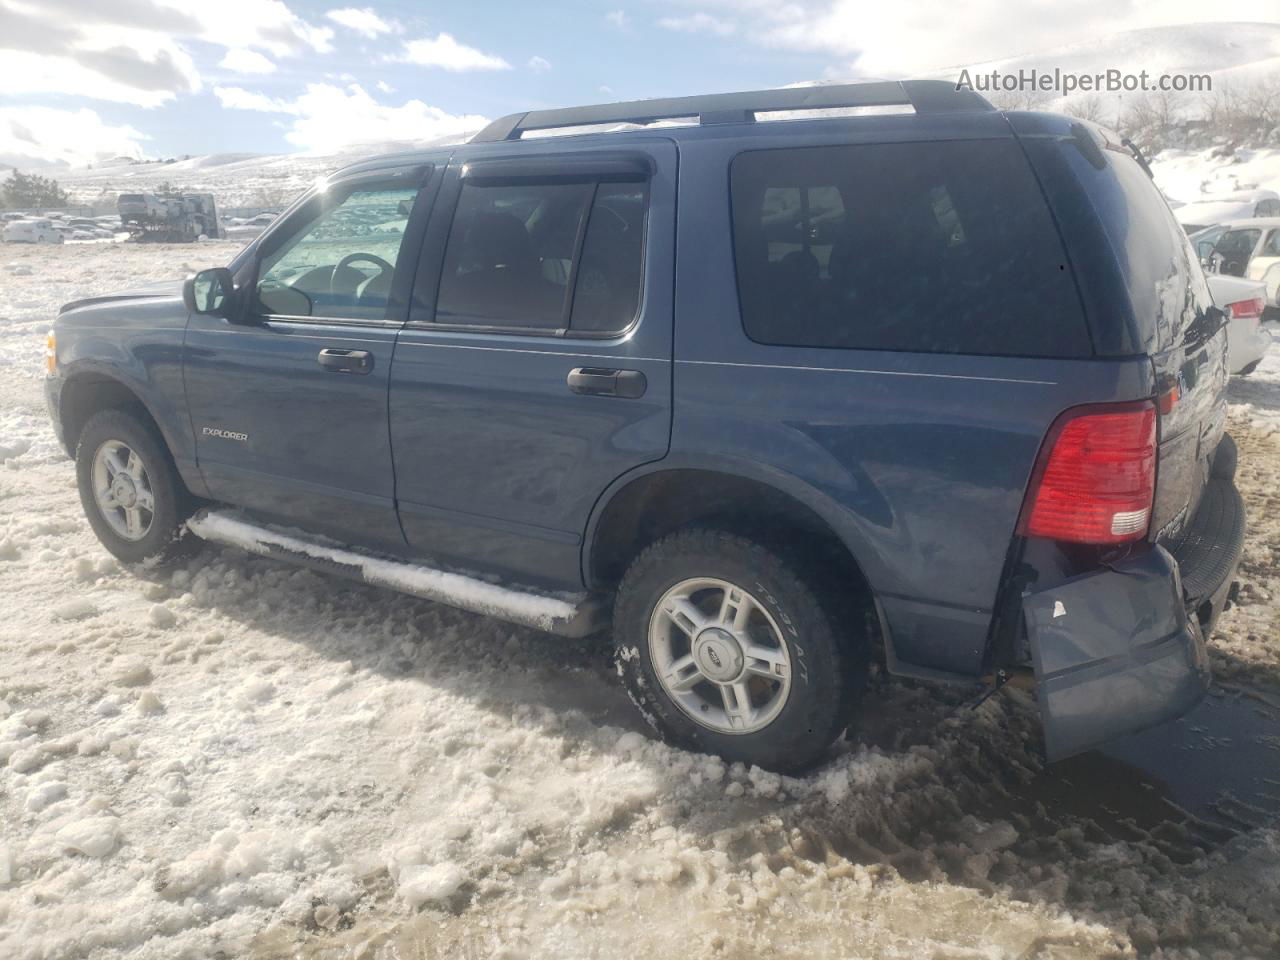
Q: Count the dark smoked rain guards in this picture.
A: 2